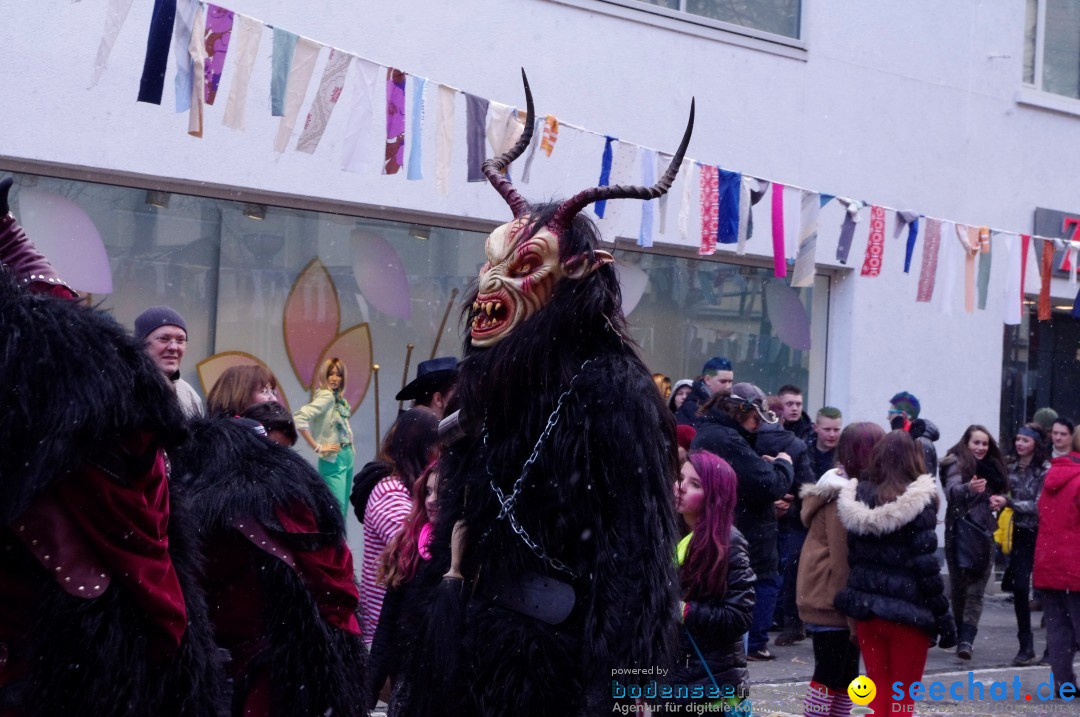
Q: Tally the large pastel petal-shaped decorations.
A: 7